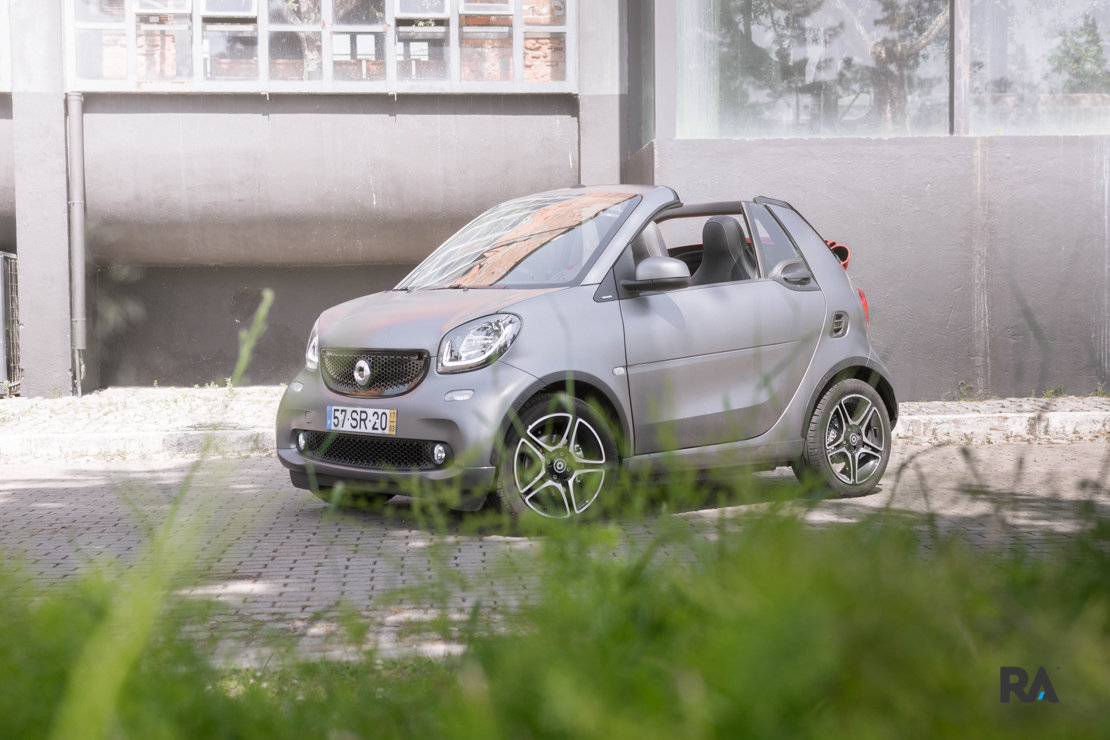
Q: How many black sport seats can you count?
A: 2